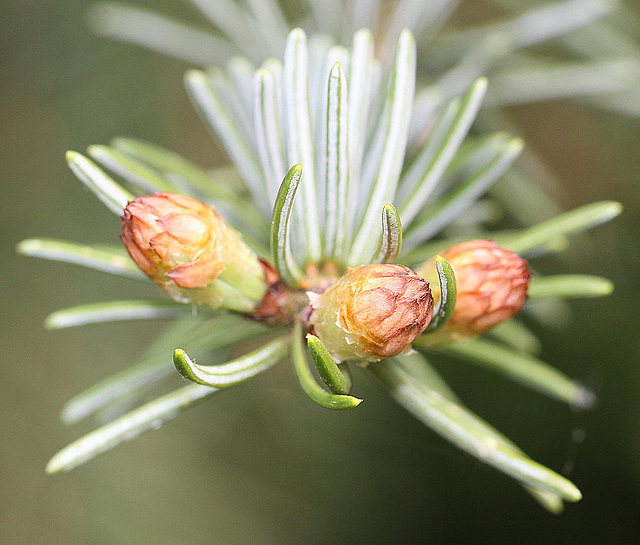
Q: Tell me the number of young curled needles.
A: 6